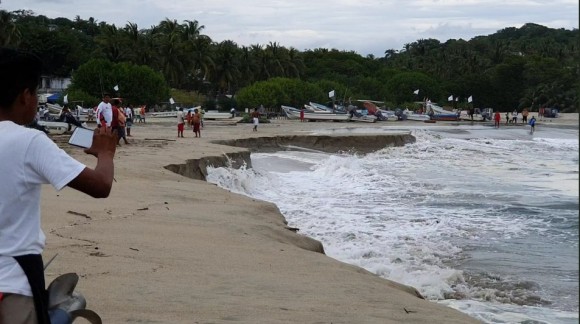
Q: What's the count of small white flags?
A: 8